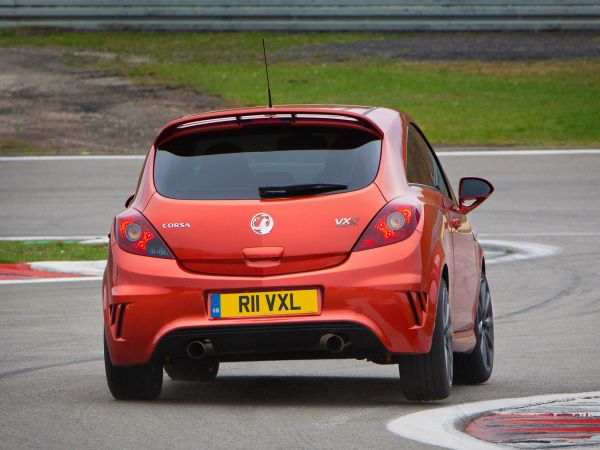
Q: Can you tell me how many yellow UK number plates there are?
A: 1